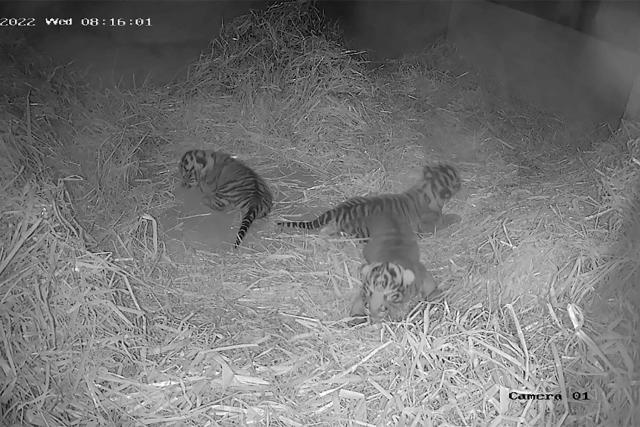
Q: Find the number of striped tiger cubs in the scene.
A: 3